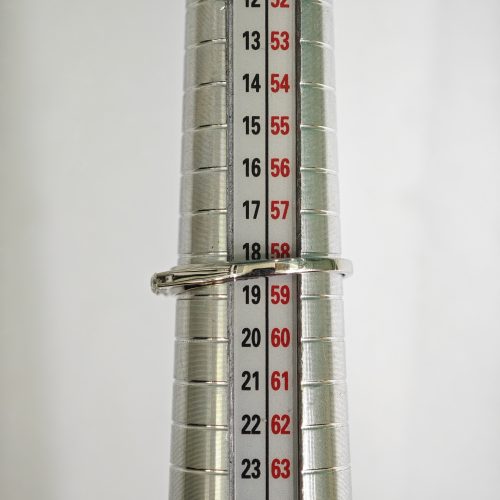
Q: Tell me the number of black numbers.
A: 12